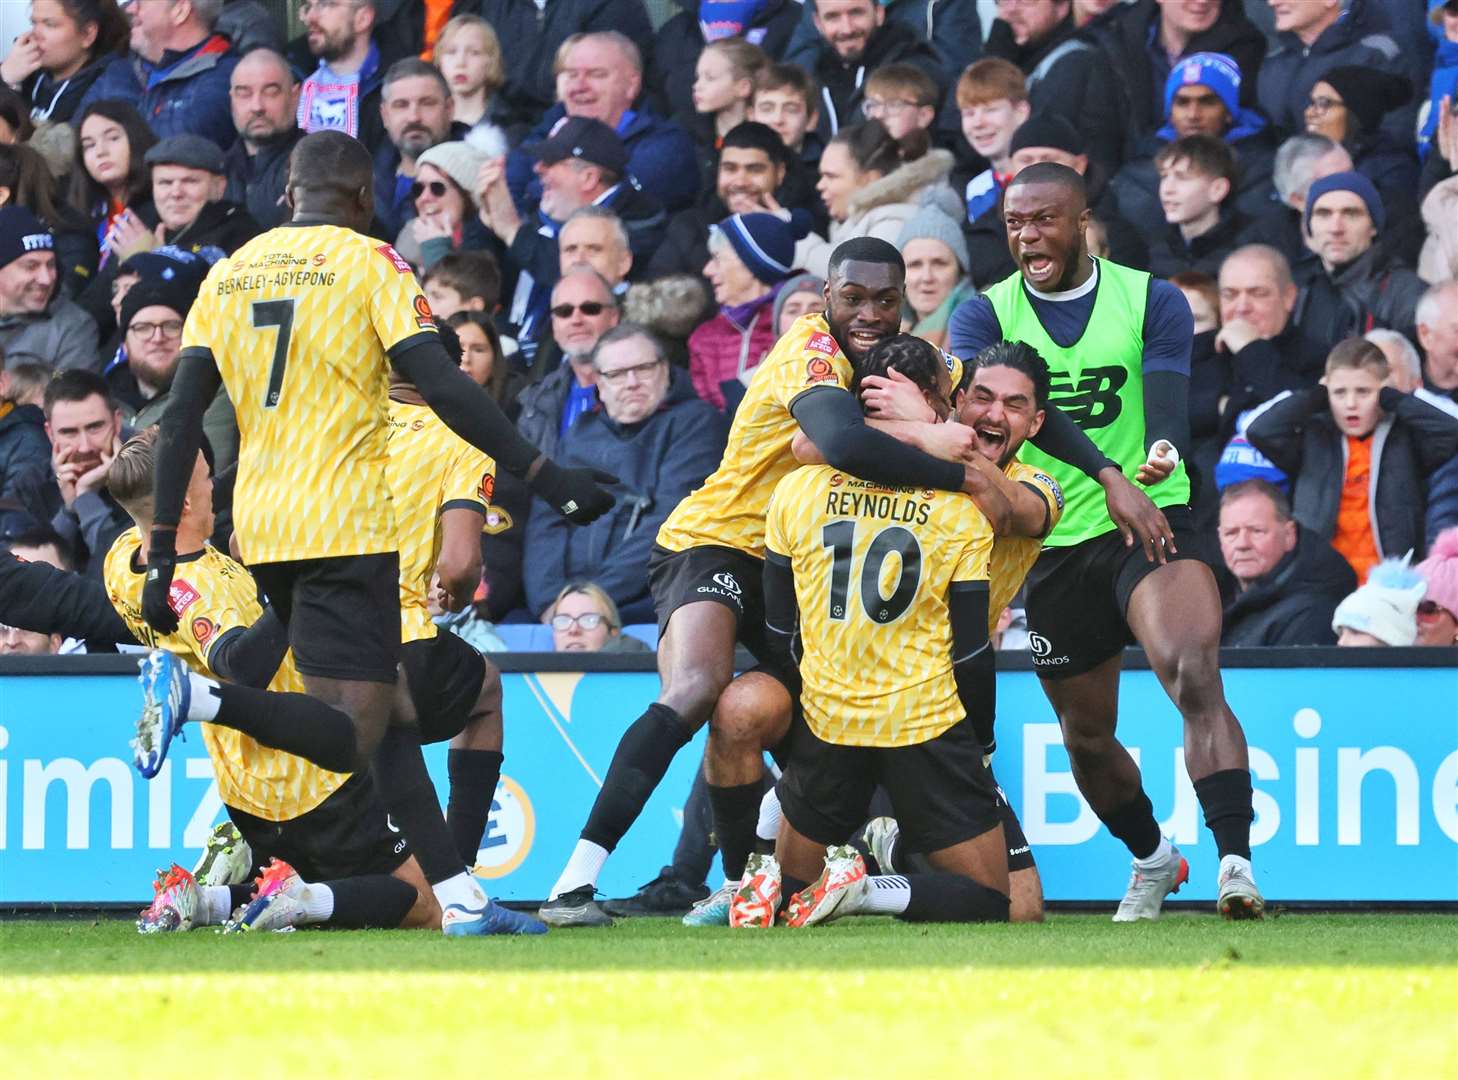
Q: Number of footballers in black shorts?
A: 7